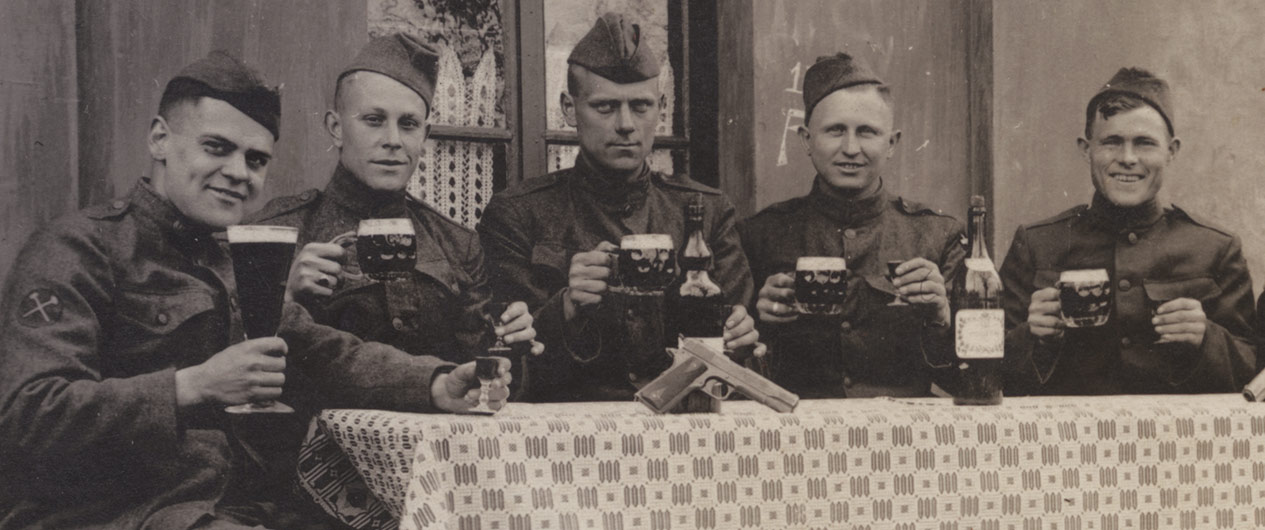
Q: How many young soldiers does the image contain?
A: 5